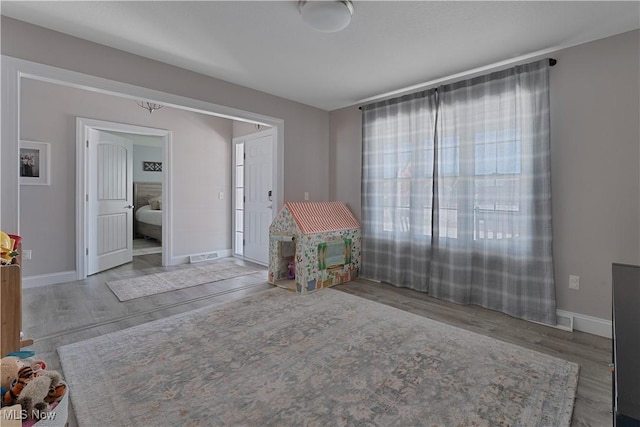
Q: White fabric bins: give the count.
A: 1